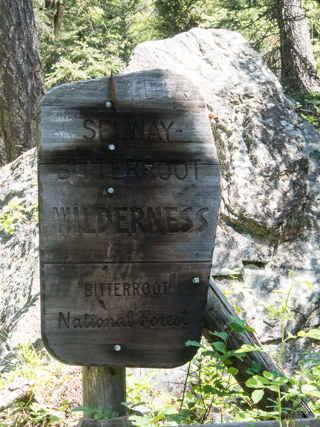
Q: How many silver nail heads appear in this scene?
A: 5